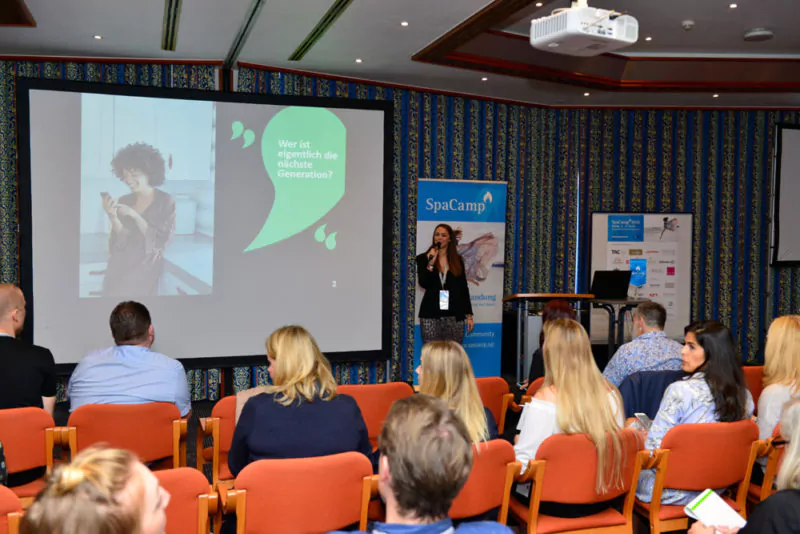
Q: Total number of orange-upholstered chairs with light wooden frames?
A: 14